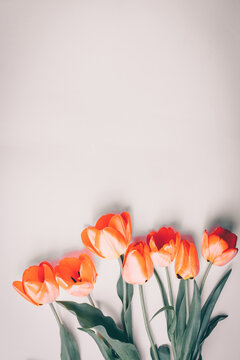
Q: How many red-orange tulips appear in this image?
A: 7